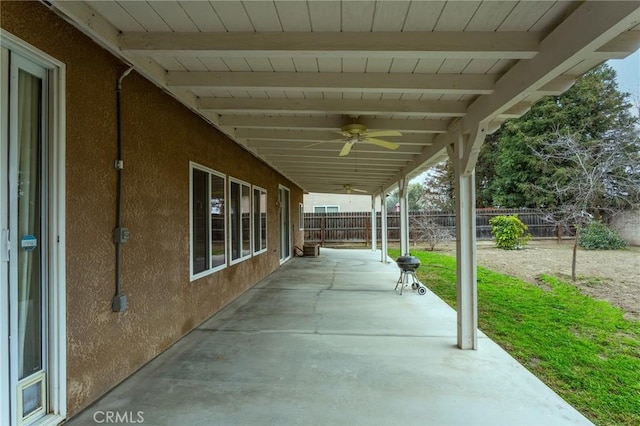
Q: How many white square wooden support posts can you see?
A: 4